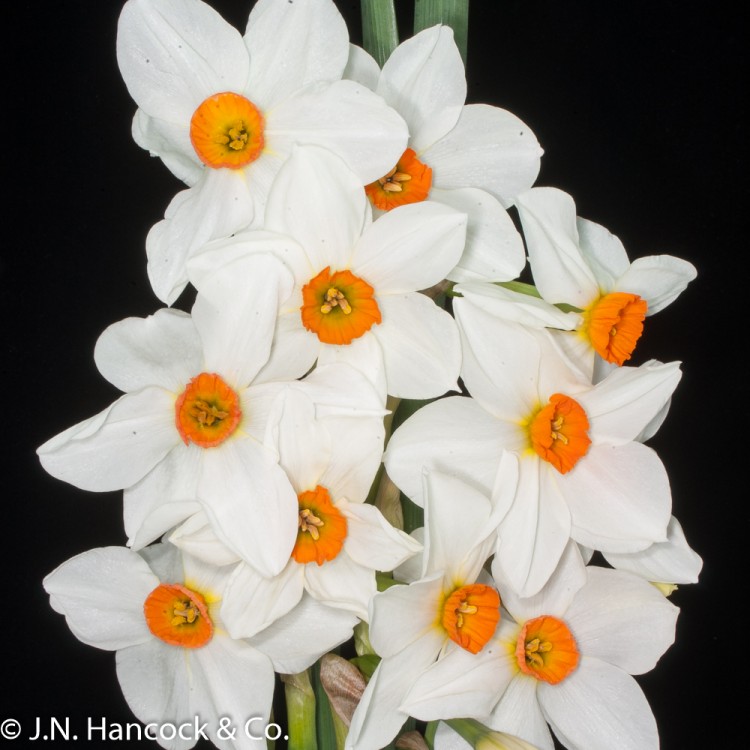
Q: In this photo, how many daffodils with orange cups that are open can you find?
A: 10